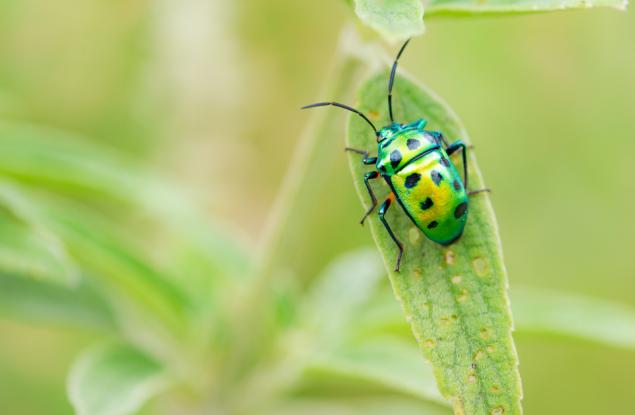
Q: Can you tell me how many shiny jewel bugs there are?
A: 1